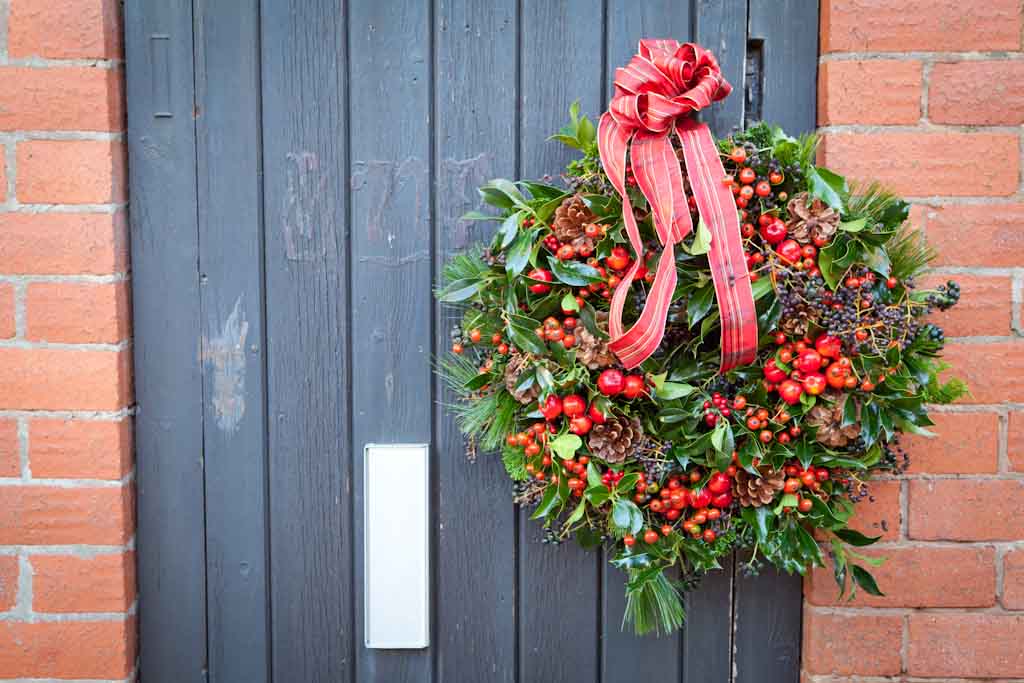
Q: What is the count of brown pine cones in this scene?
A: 8